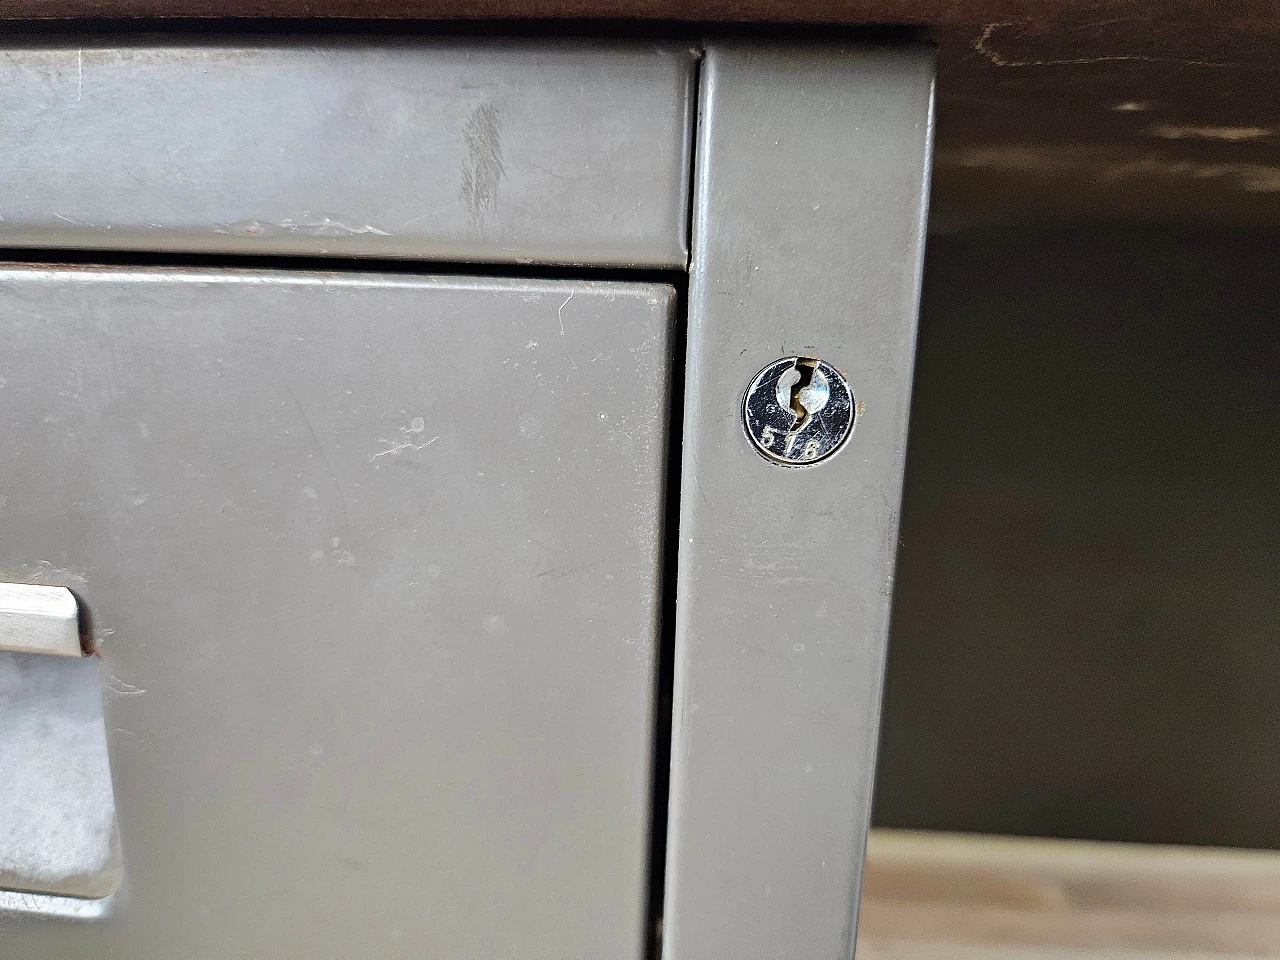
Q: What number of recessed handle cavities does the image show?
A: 1